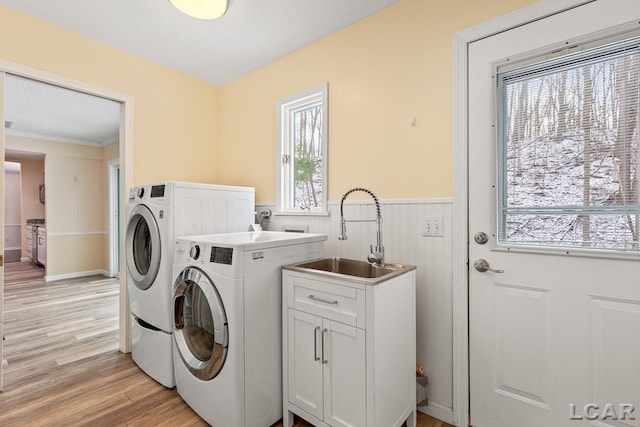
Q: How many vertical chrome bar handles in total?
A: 2